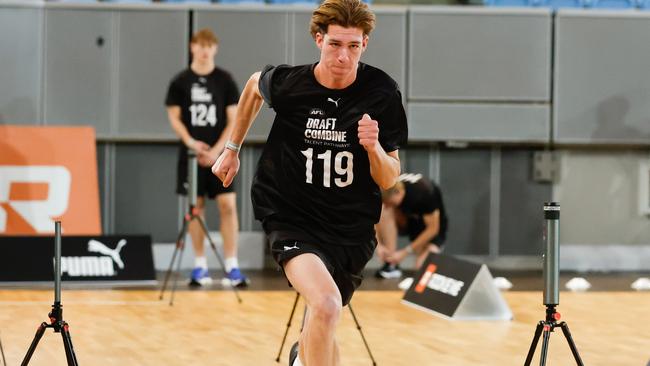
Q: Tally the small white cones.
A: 4